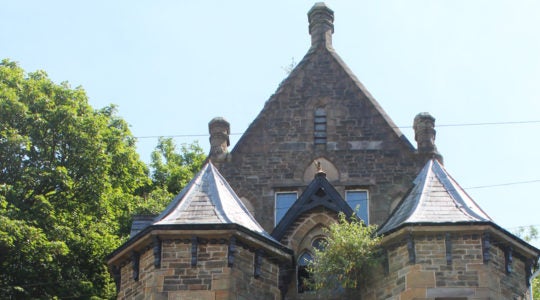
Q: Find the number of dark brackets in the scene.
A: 13